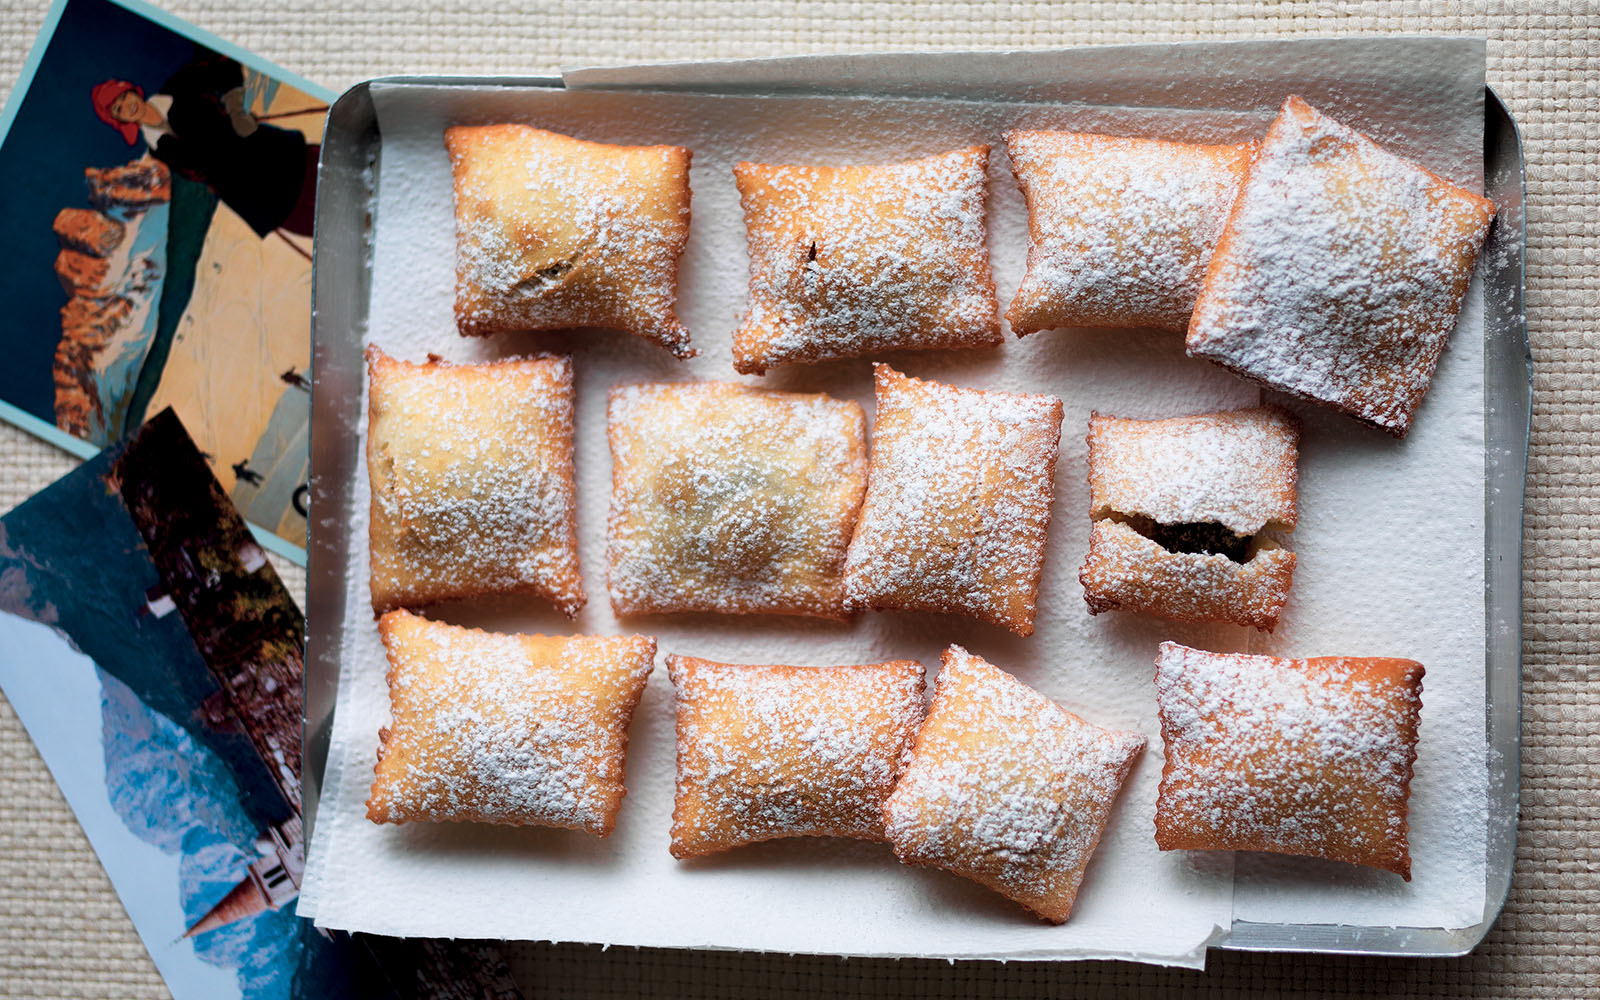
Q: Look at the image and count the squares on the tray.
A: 12